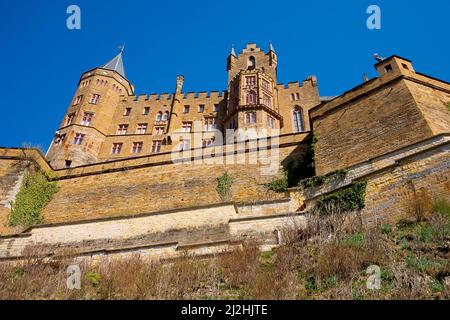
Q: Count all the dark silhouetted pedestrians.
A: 0